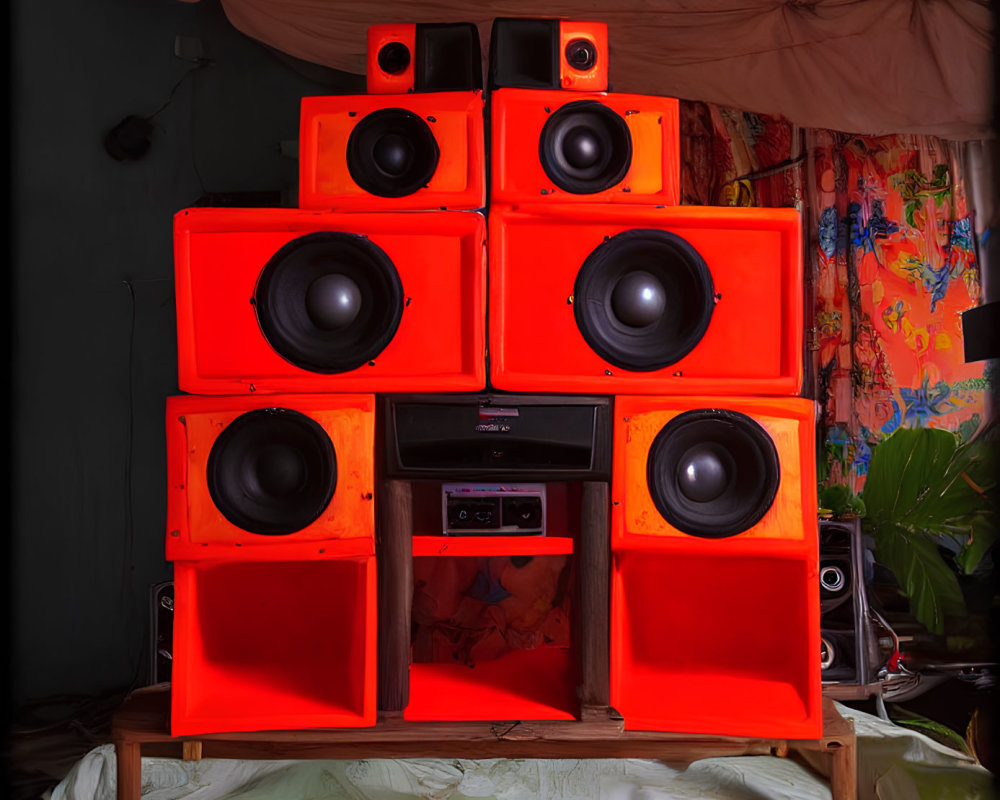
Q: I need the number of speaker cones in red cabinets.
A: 8